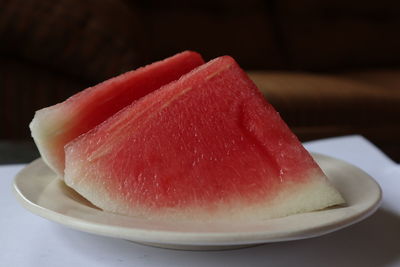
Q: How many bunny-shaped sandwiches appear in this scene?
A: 0